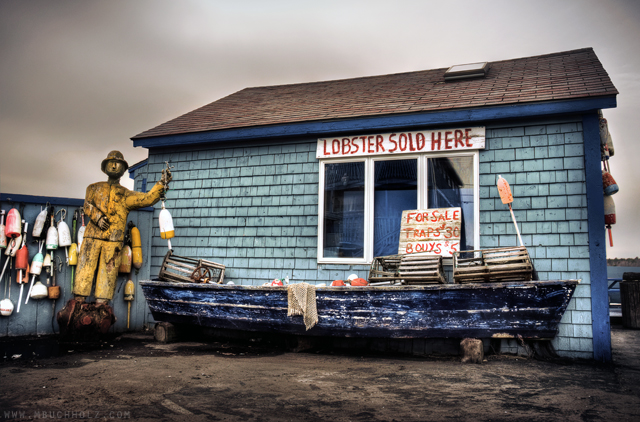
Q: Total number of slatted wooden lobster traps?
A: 3